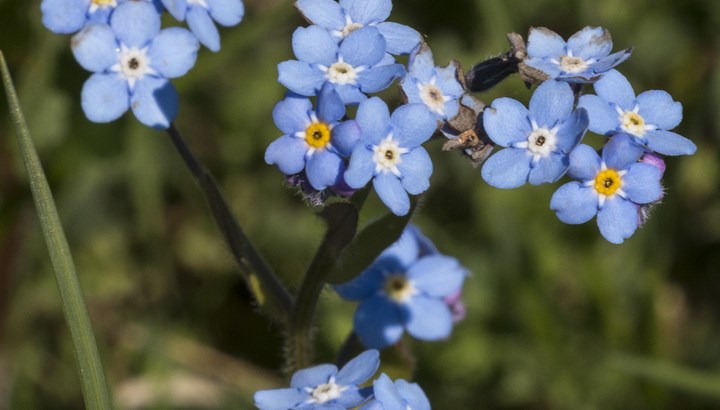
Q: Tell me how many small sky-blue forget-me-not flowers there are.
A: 15